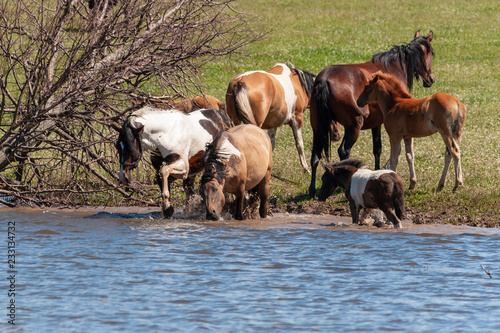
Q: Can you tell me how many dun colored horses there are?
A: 1